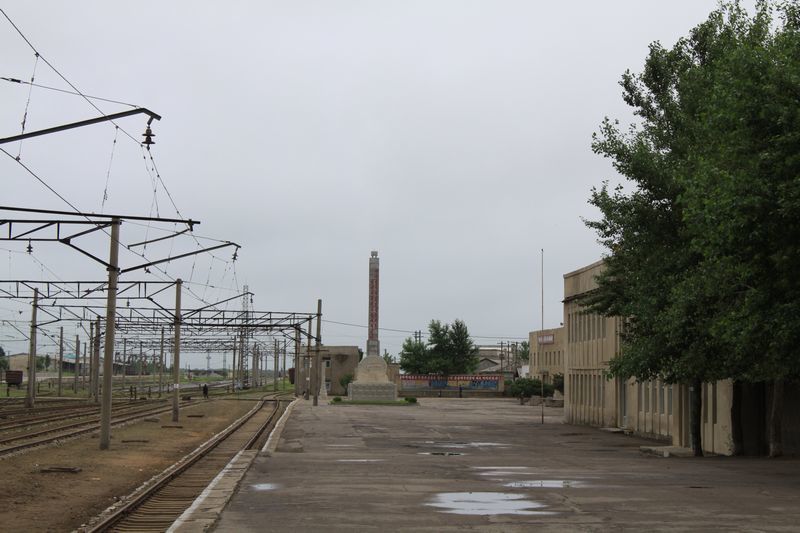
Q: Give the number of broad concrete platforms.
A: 1